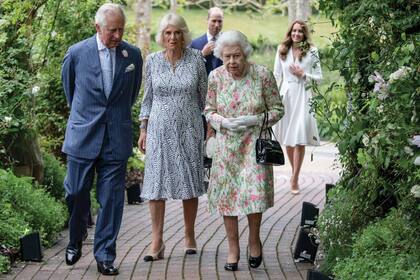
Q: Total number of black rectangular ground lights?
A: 6